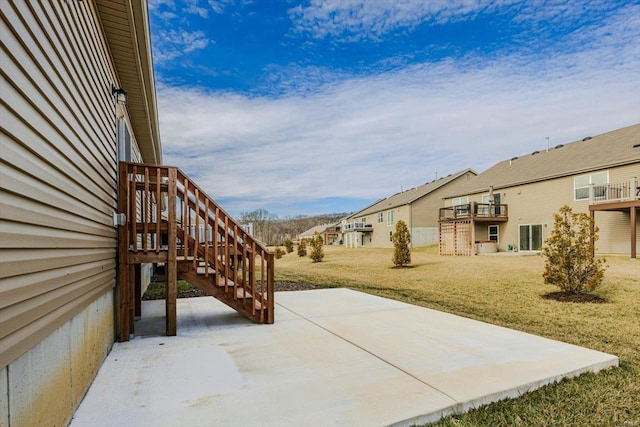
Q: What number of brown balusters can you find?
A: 12